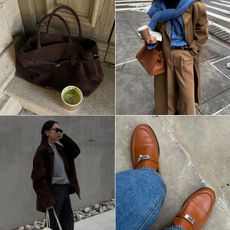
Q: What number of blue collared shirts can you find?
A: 1